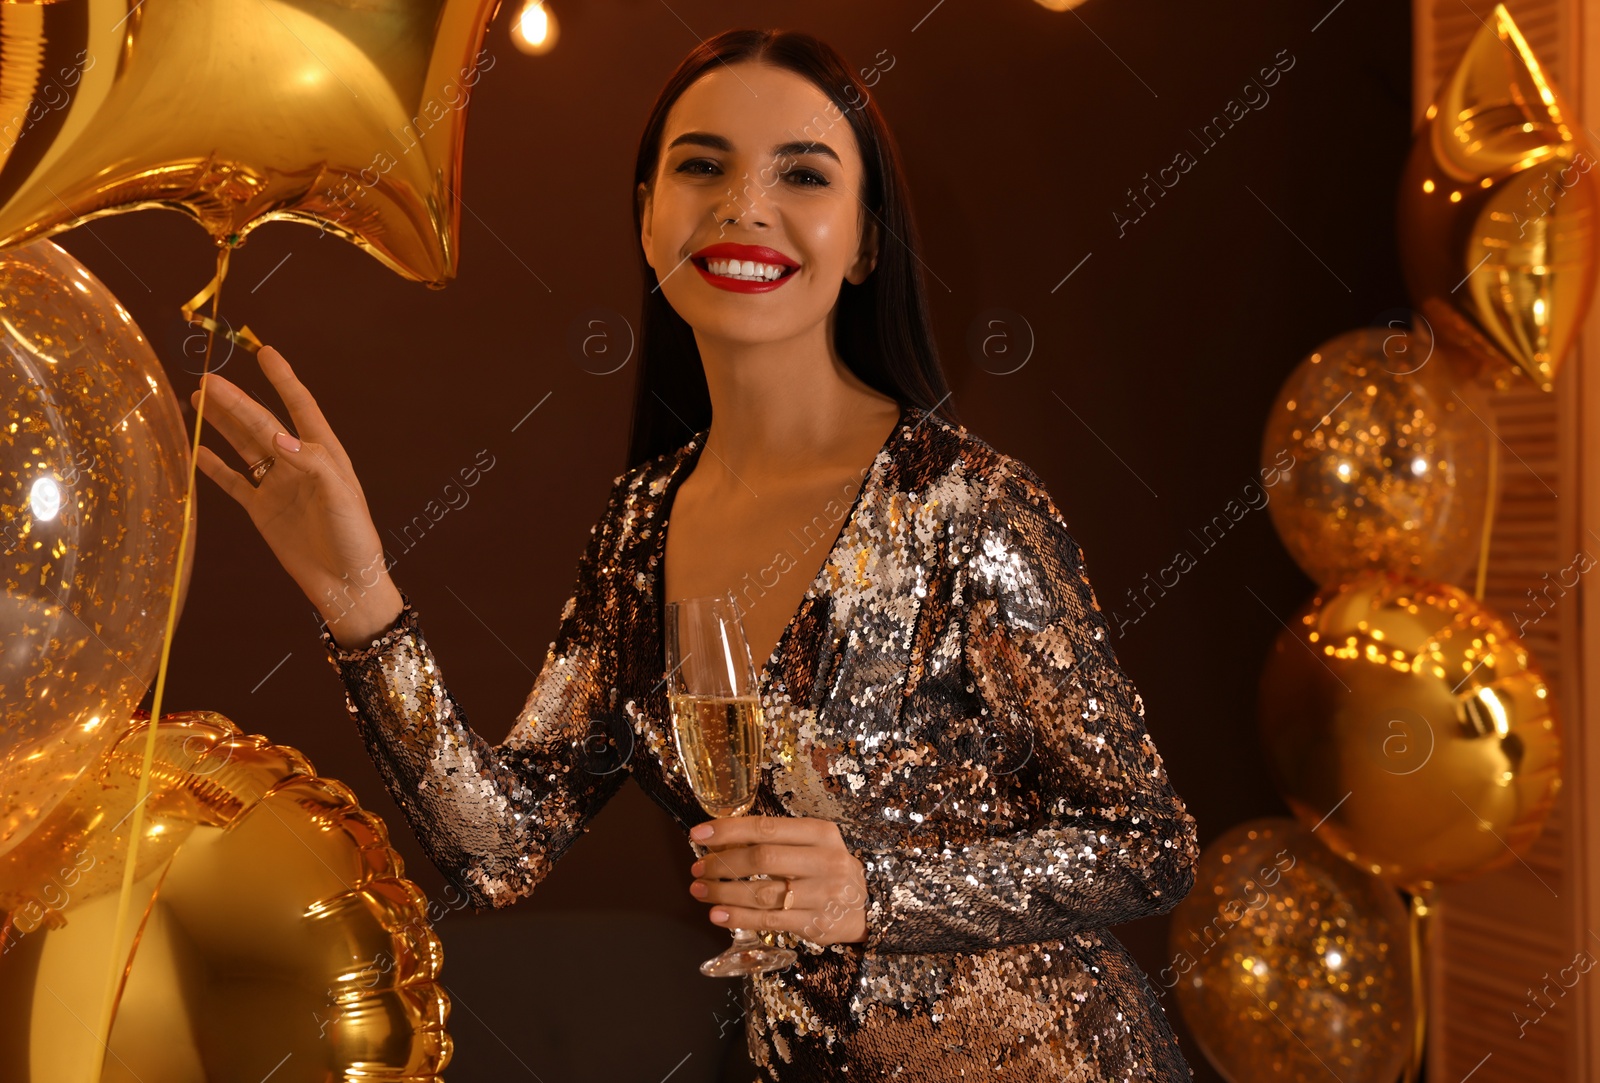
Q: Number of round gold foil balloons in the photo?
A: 2